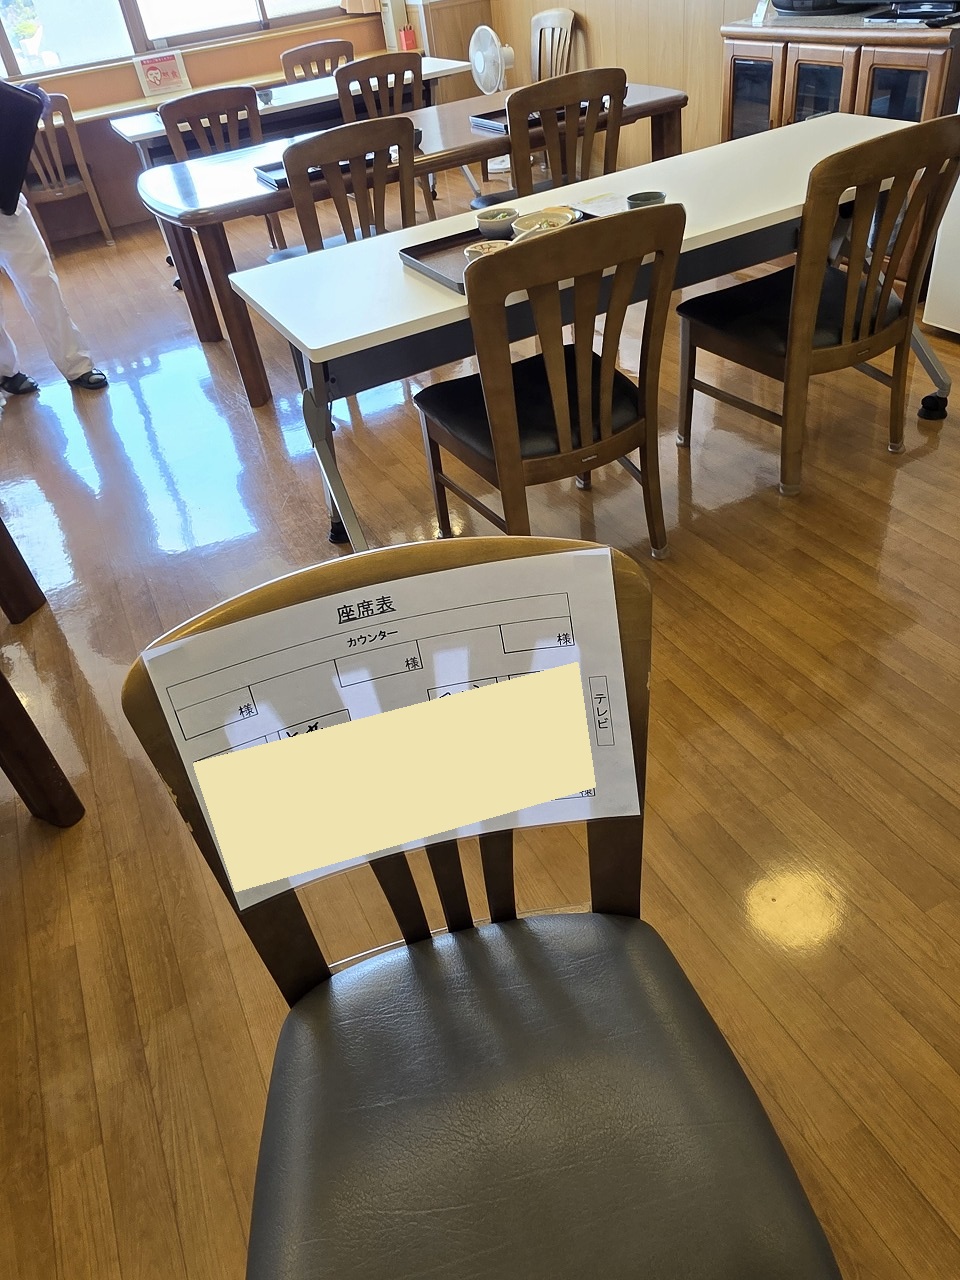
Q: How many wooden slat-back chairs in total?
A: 10